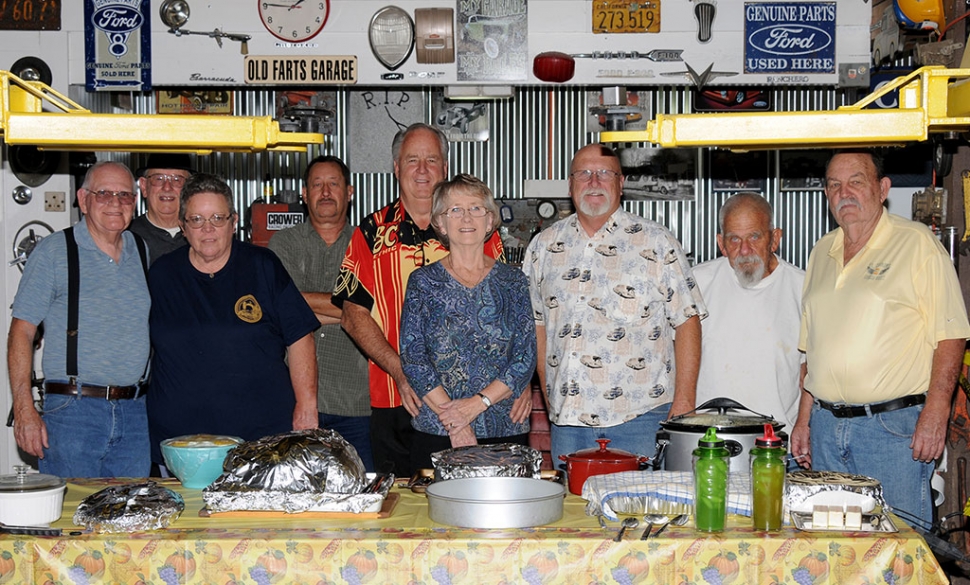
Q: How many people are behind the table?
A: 9